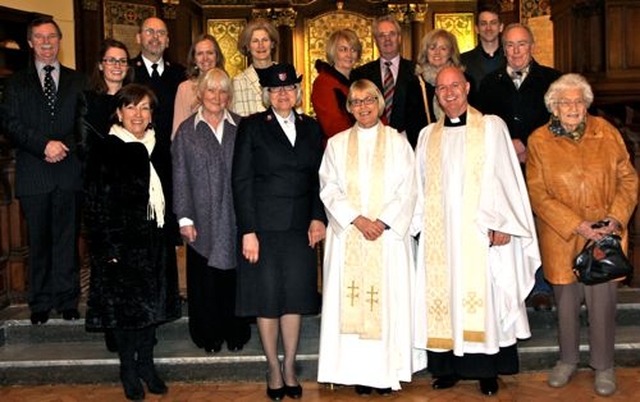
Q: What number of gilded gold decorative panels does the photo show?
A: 3